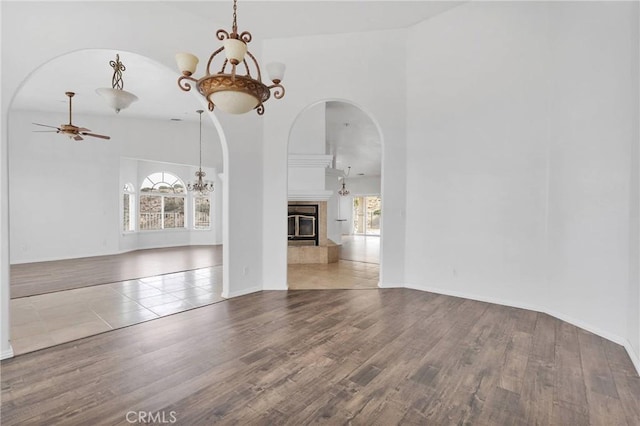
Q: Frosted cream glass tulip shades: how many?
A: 3